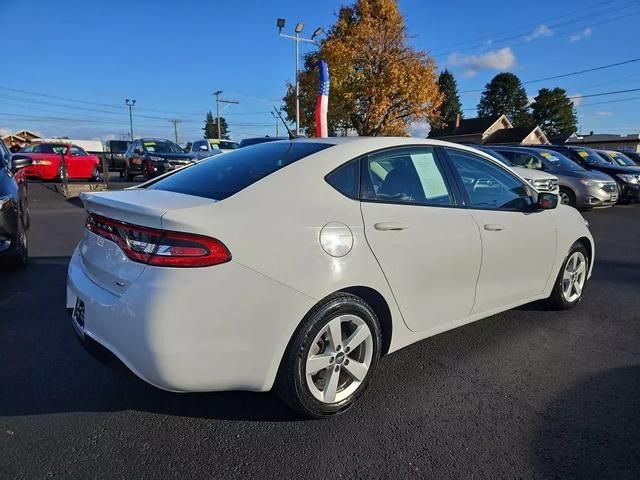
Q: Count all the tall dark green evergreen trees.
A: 3